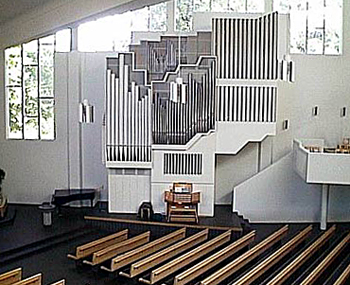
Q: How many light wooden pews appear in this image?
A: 14